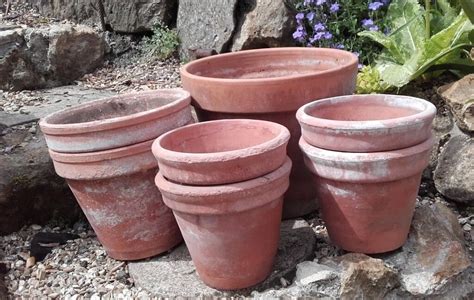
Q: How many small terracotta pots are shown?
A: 6